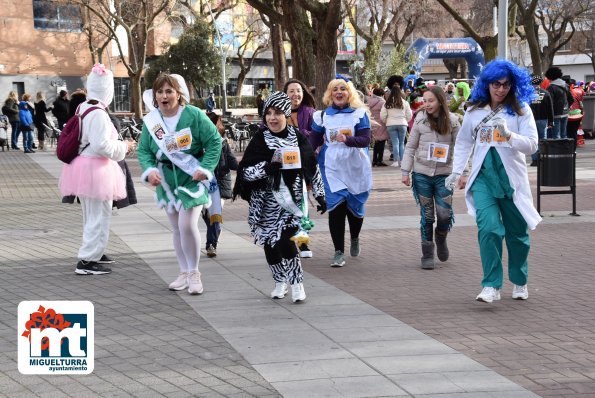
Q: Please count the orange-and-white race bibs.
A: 5